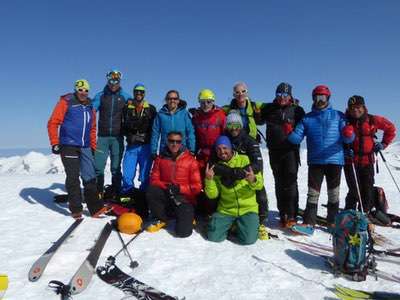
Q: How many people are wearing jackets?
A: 12